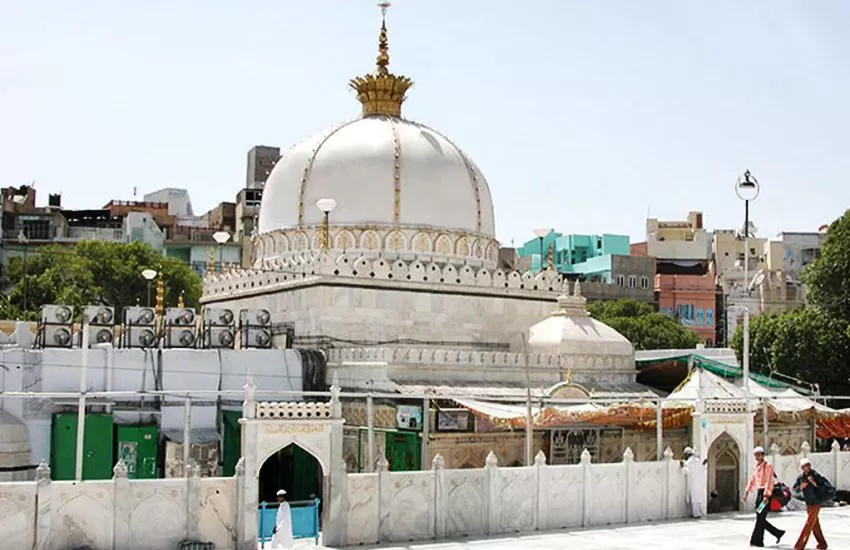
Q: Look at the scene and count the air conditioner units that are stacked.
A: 12